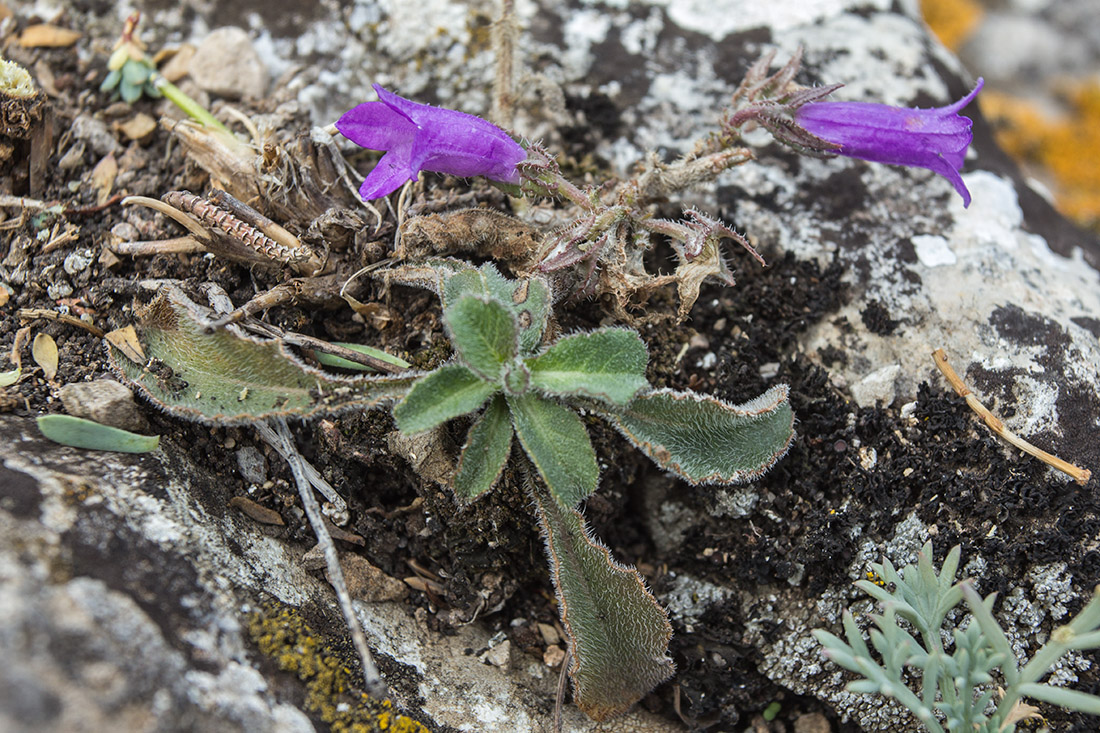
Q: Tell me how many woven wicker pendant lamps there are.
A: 0